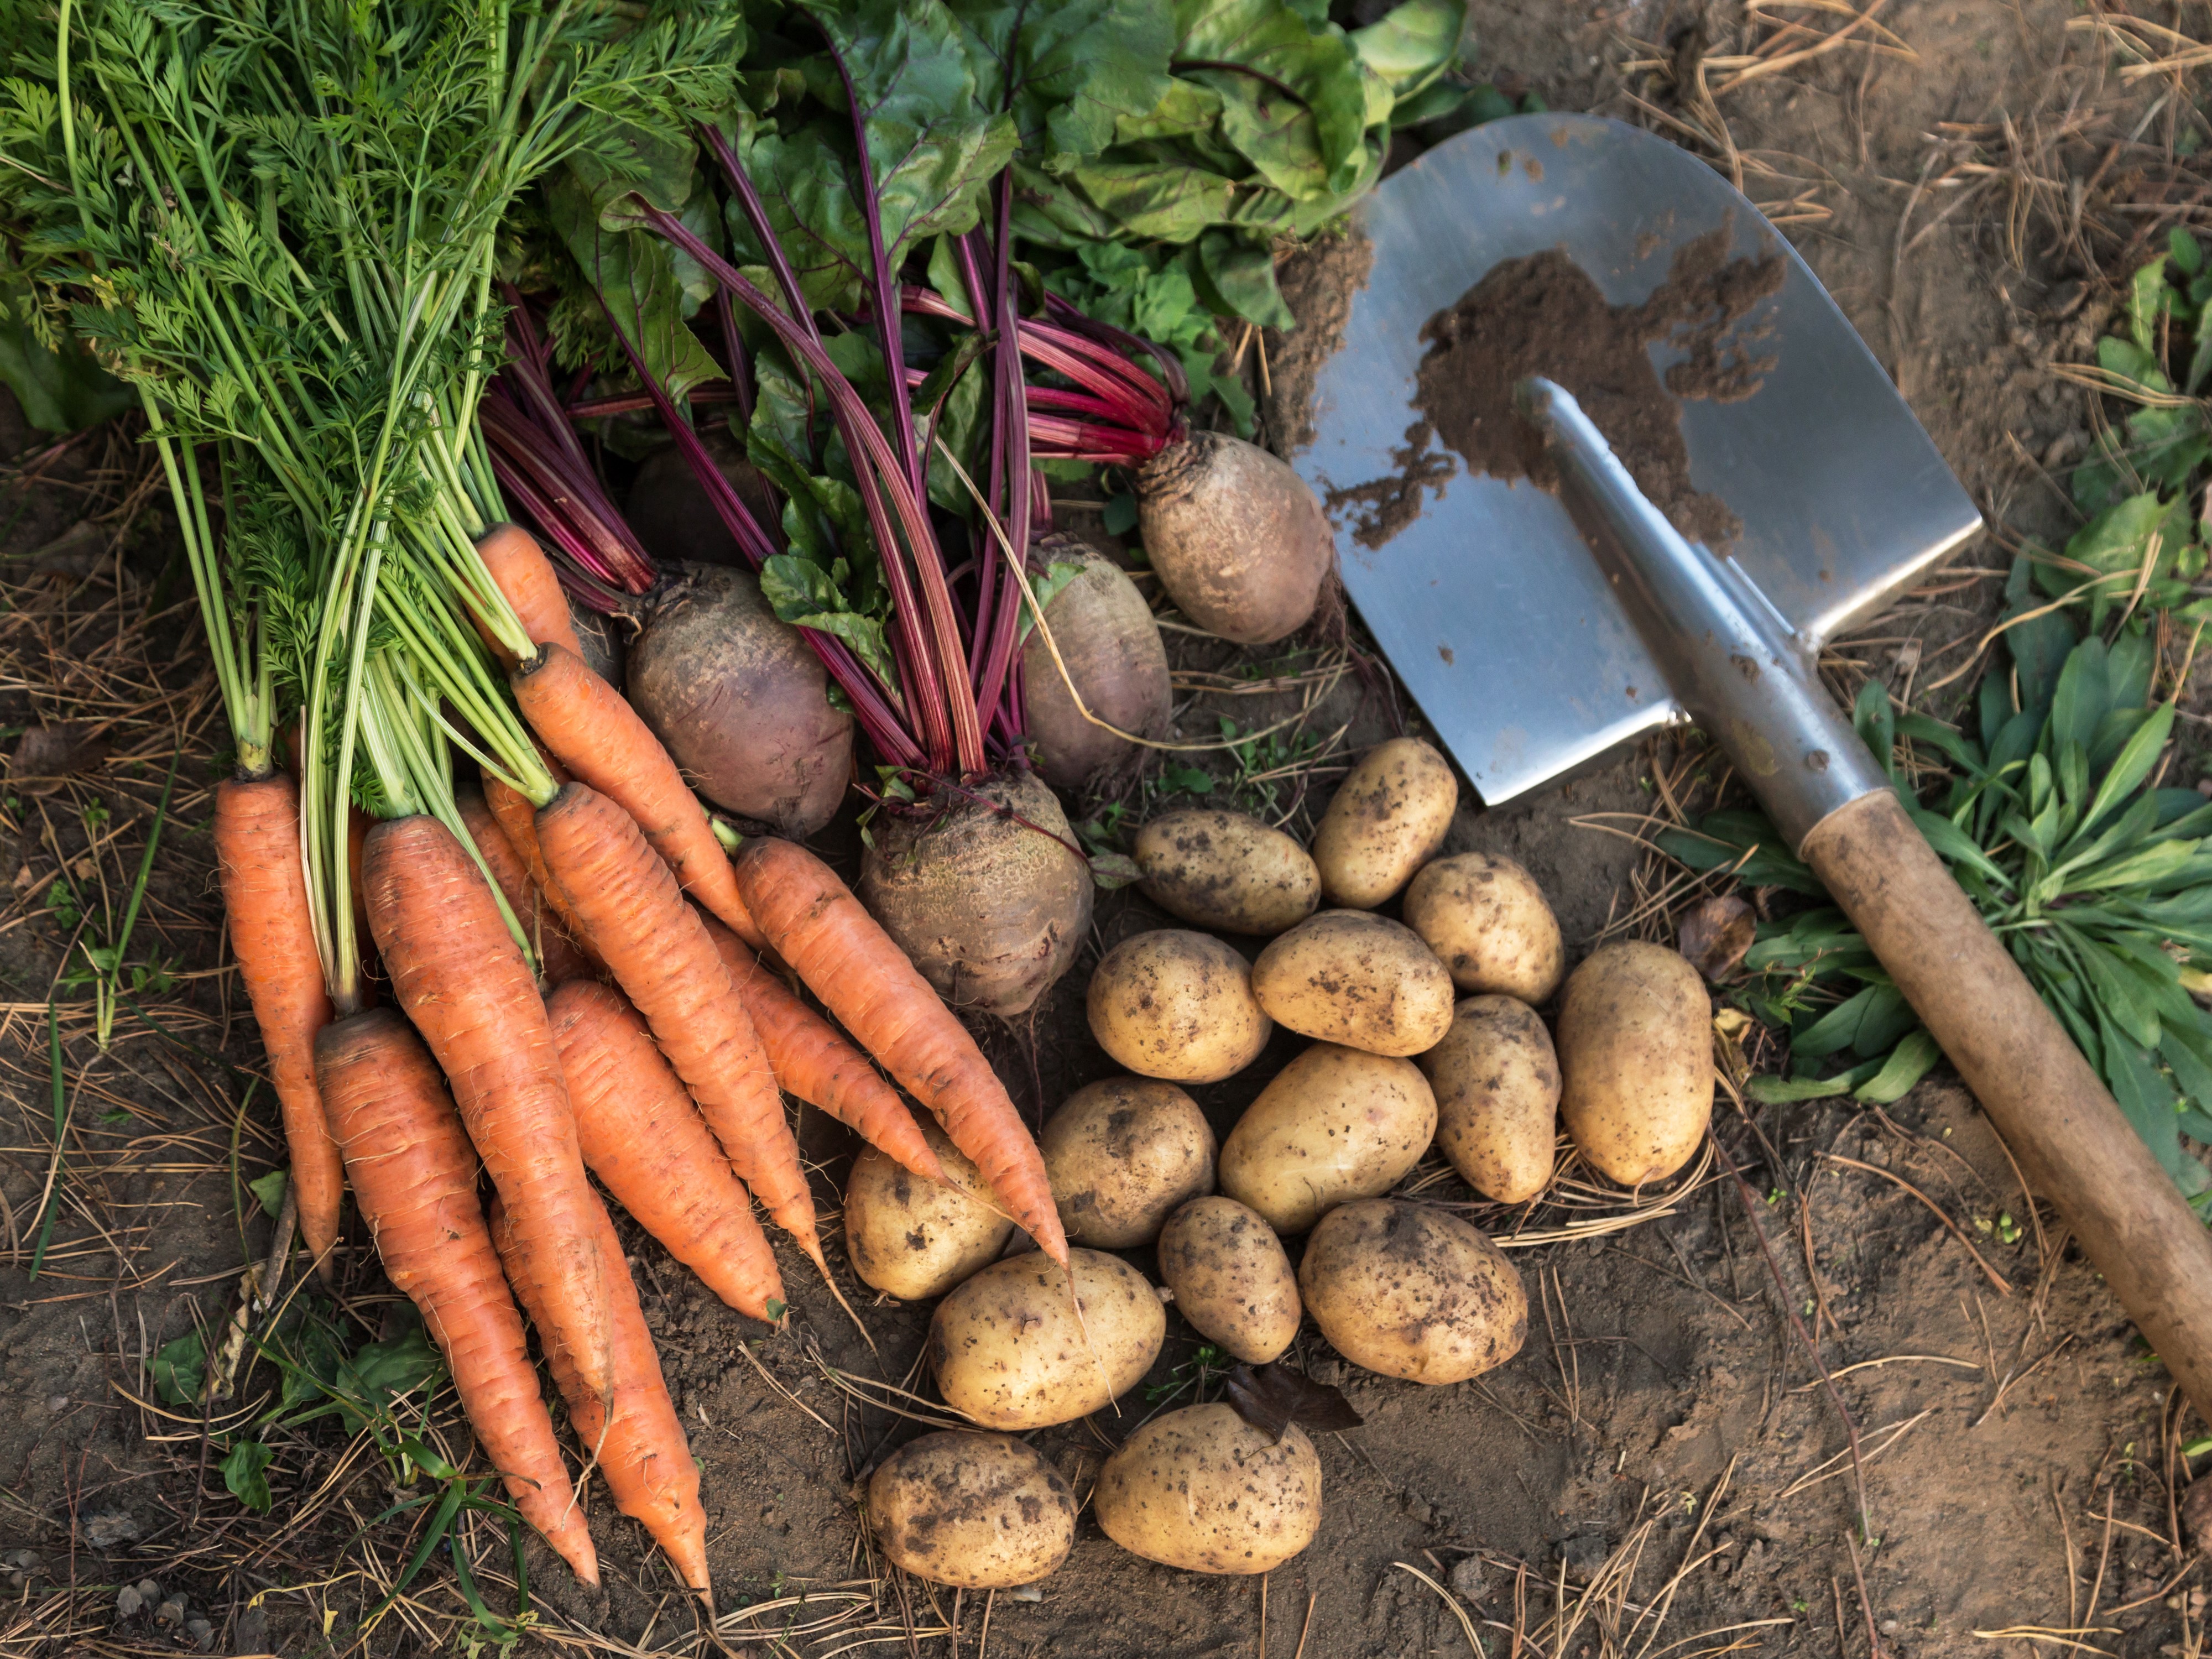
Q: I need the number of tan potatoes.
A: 15